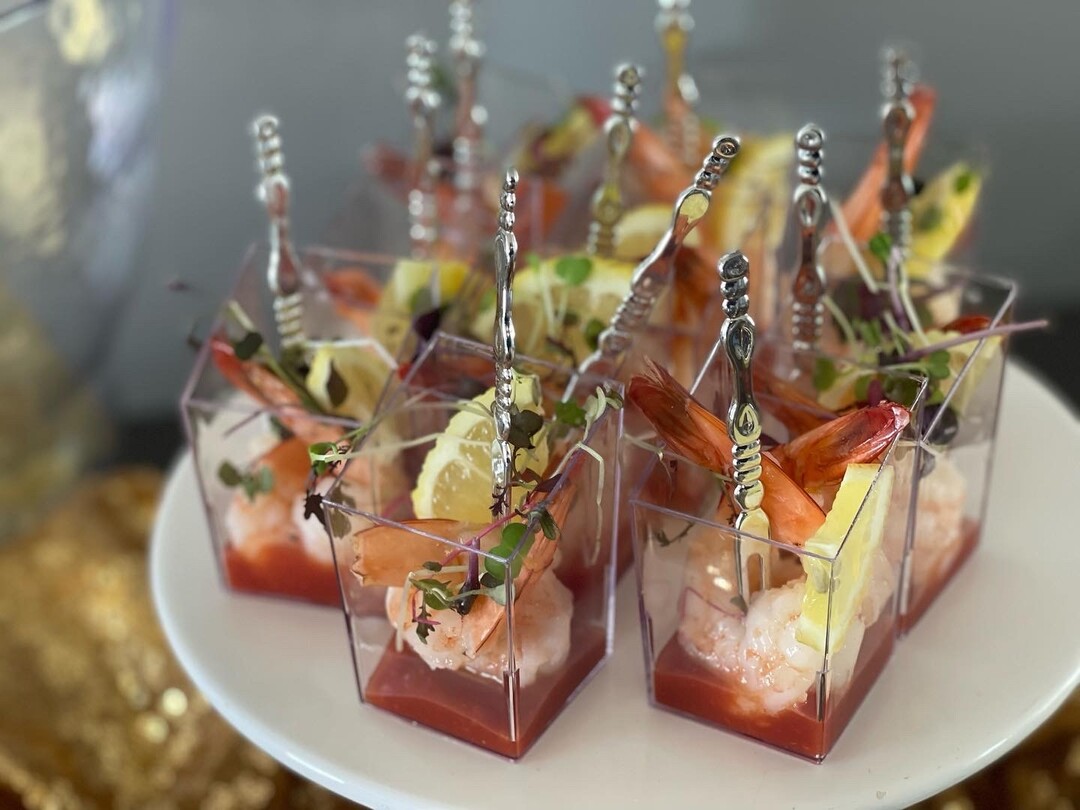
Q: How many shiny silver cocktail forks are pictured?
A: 10